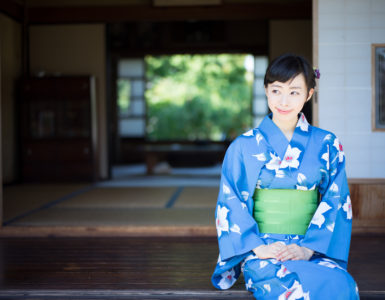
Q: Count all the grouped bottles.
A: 0